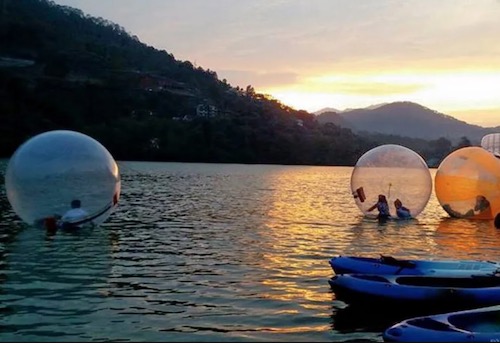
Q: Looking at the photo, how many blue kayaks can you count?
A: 3